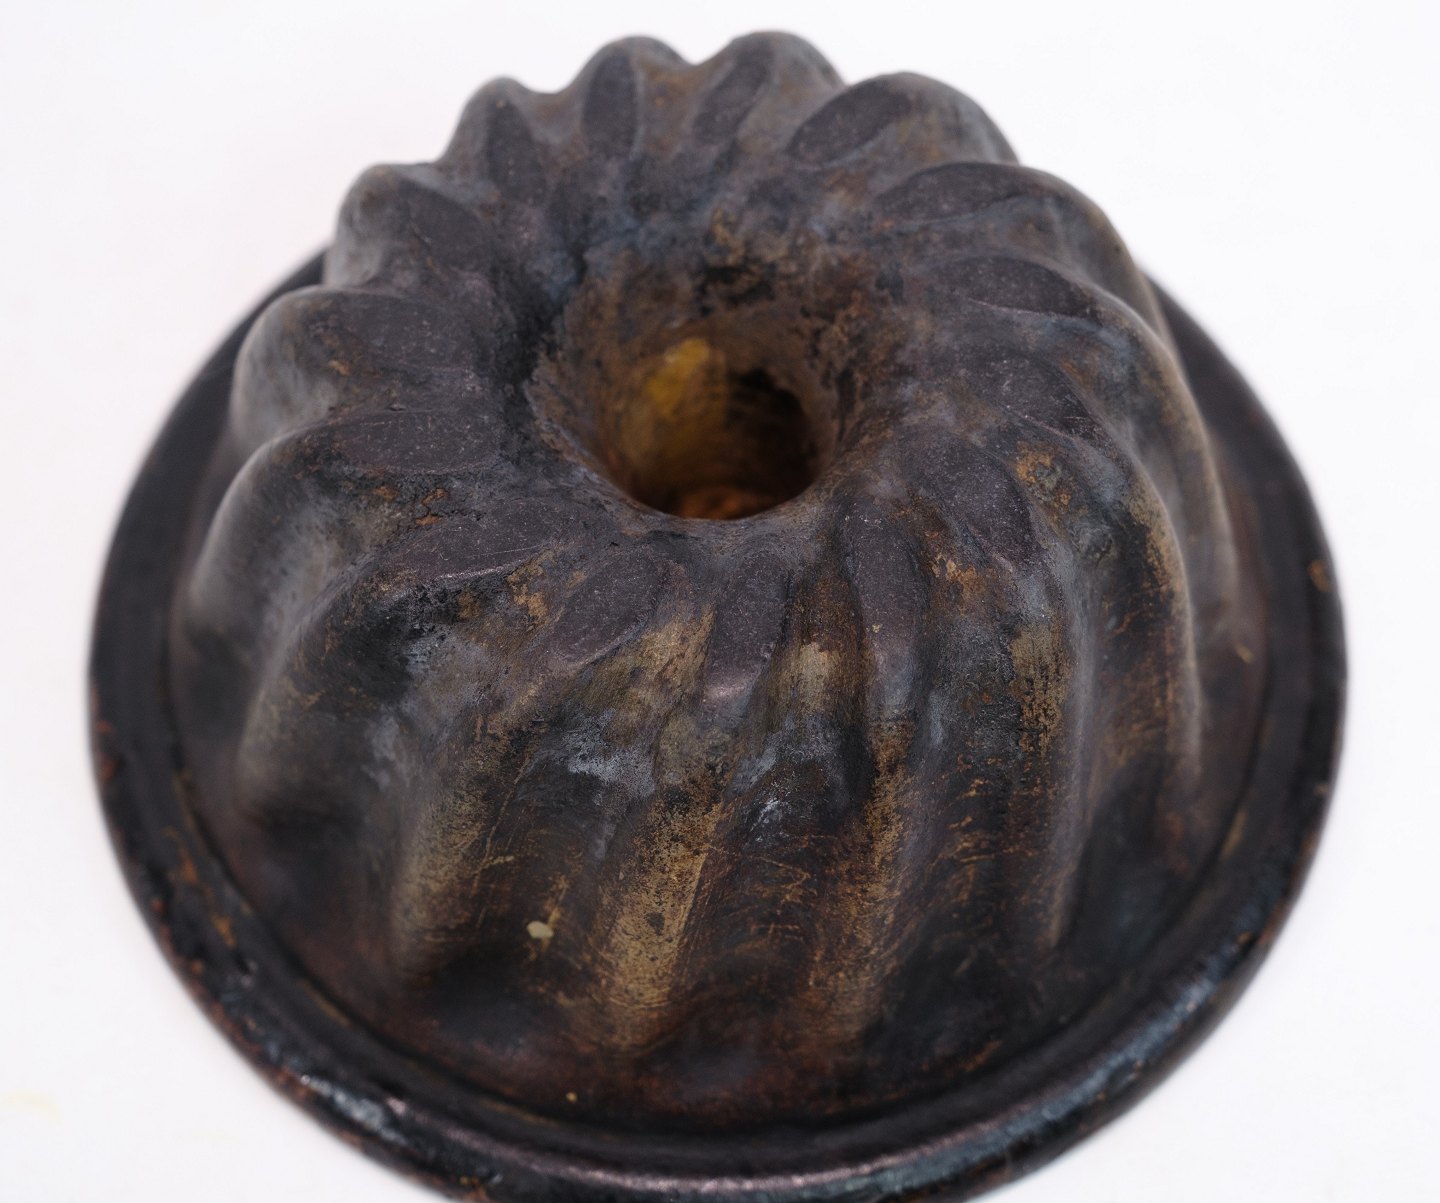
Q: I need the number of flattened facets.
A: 15